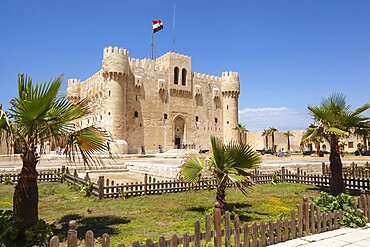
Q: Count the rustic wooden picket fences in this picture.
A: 2